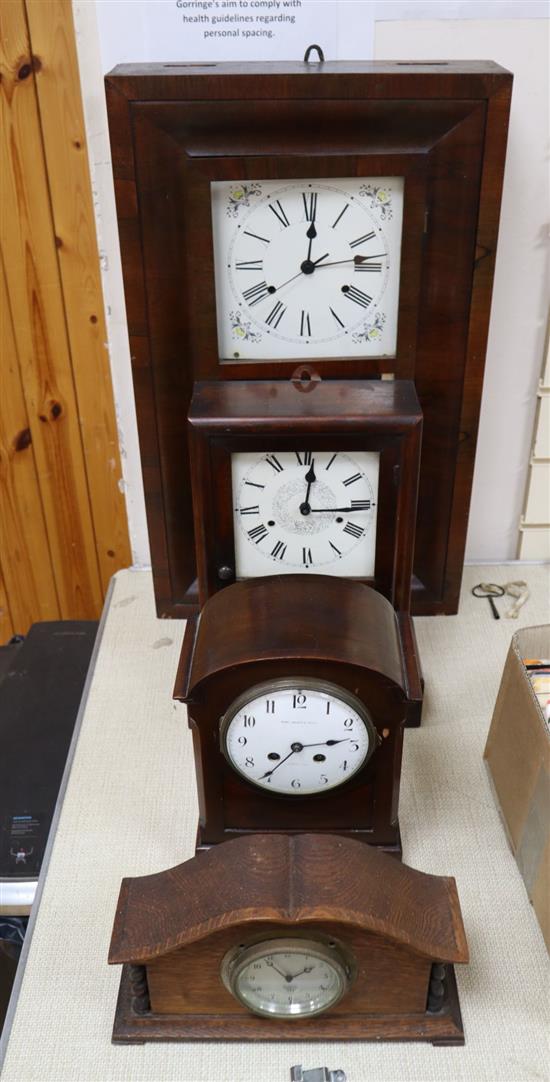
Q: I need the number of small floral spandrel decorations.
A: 4